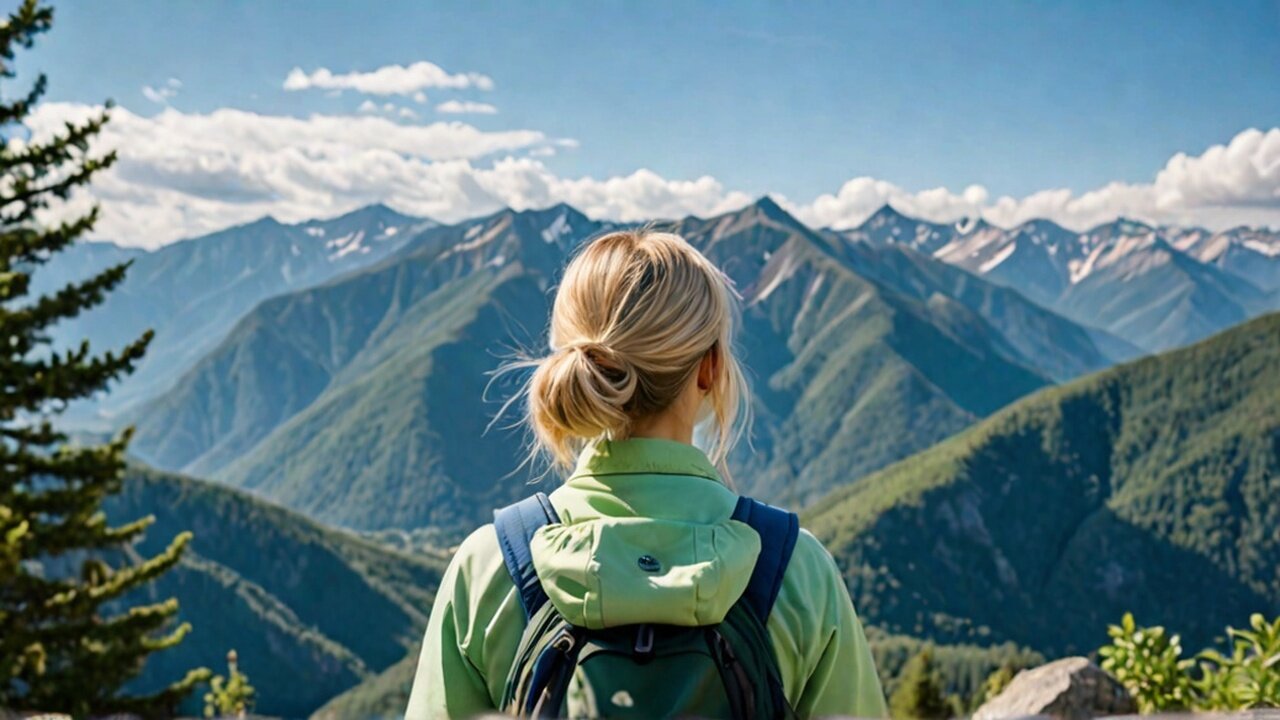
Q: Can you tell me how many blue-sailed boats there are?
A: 0